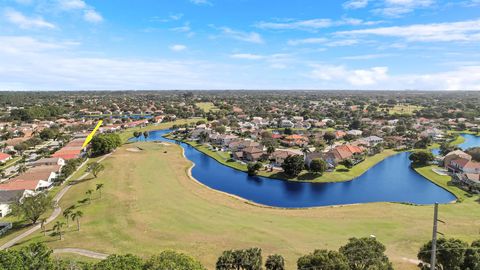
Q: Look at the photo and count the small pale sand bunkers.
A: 2